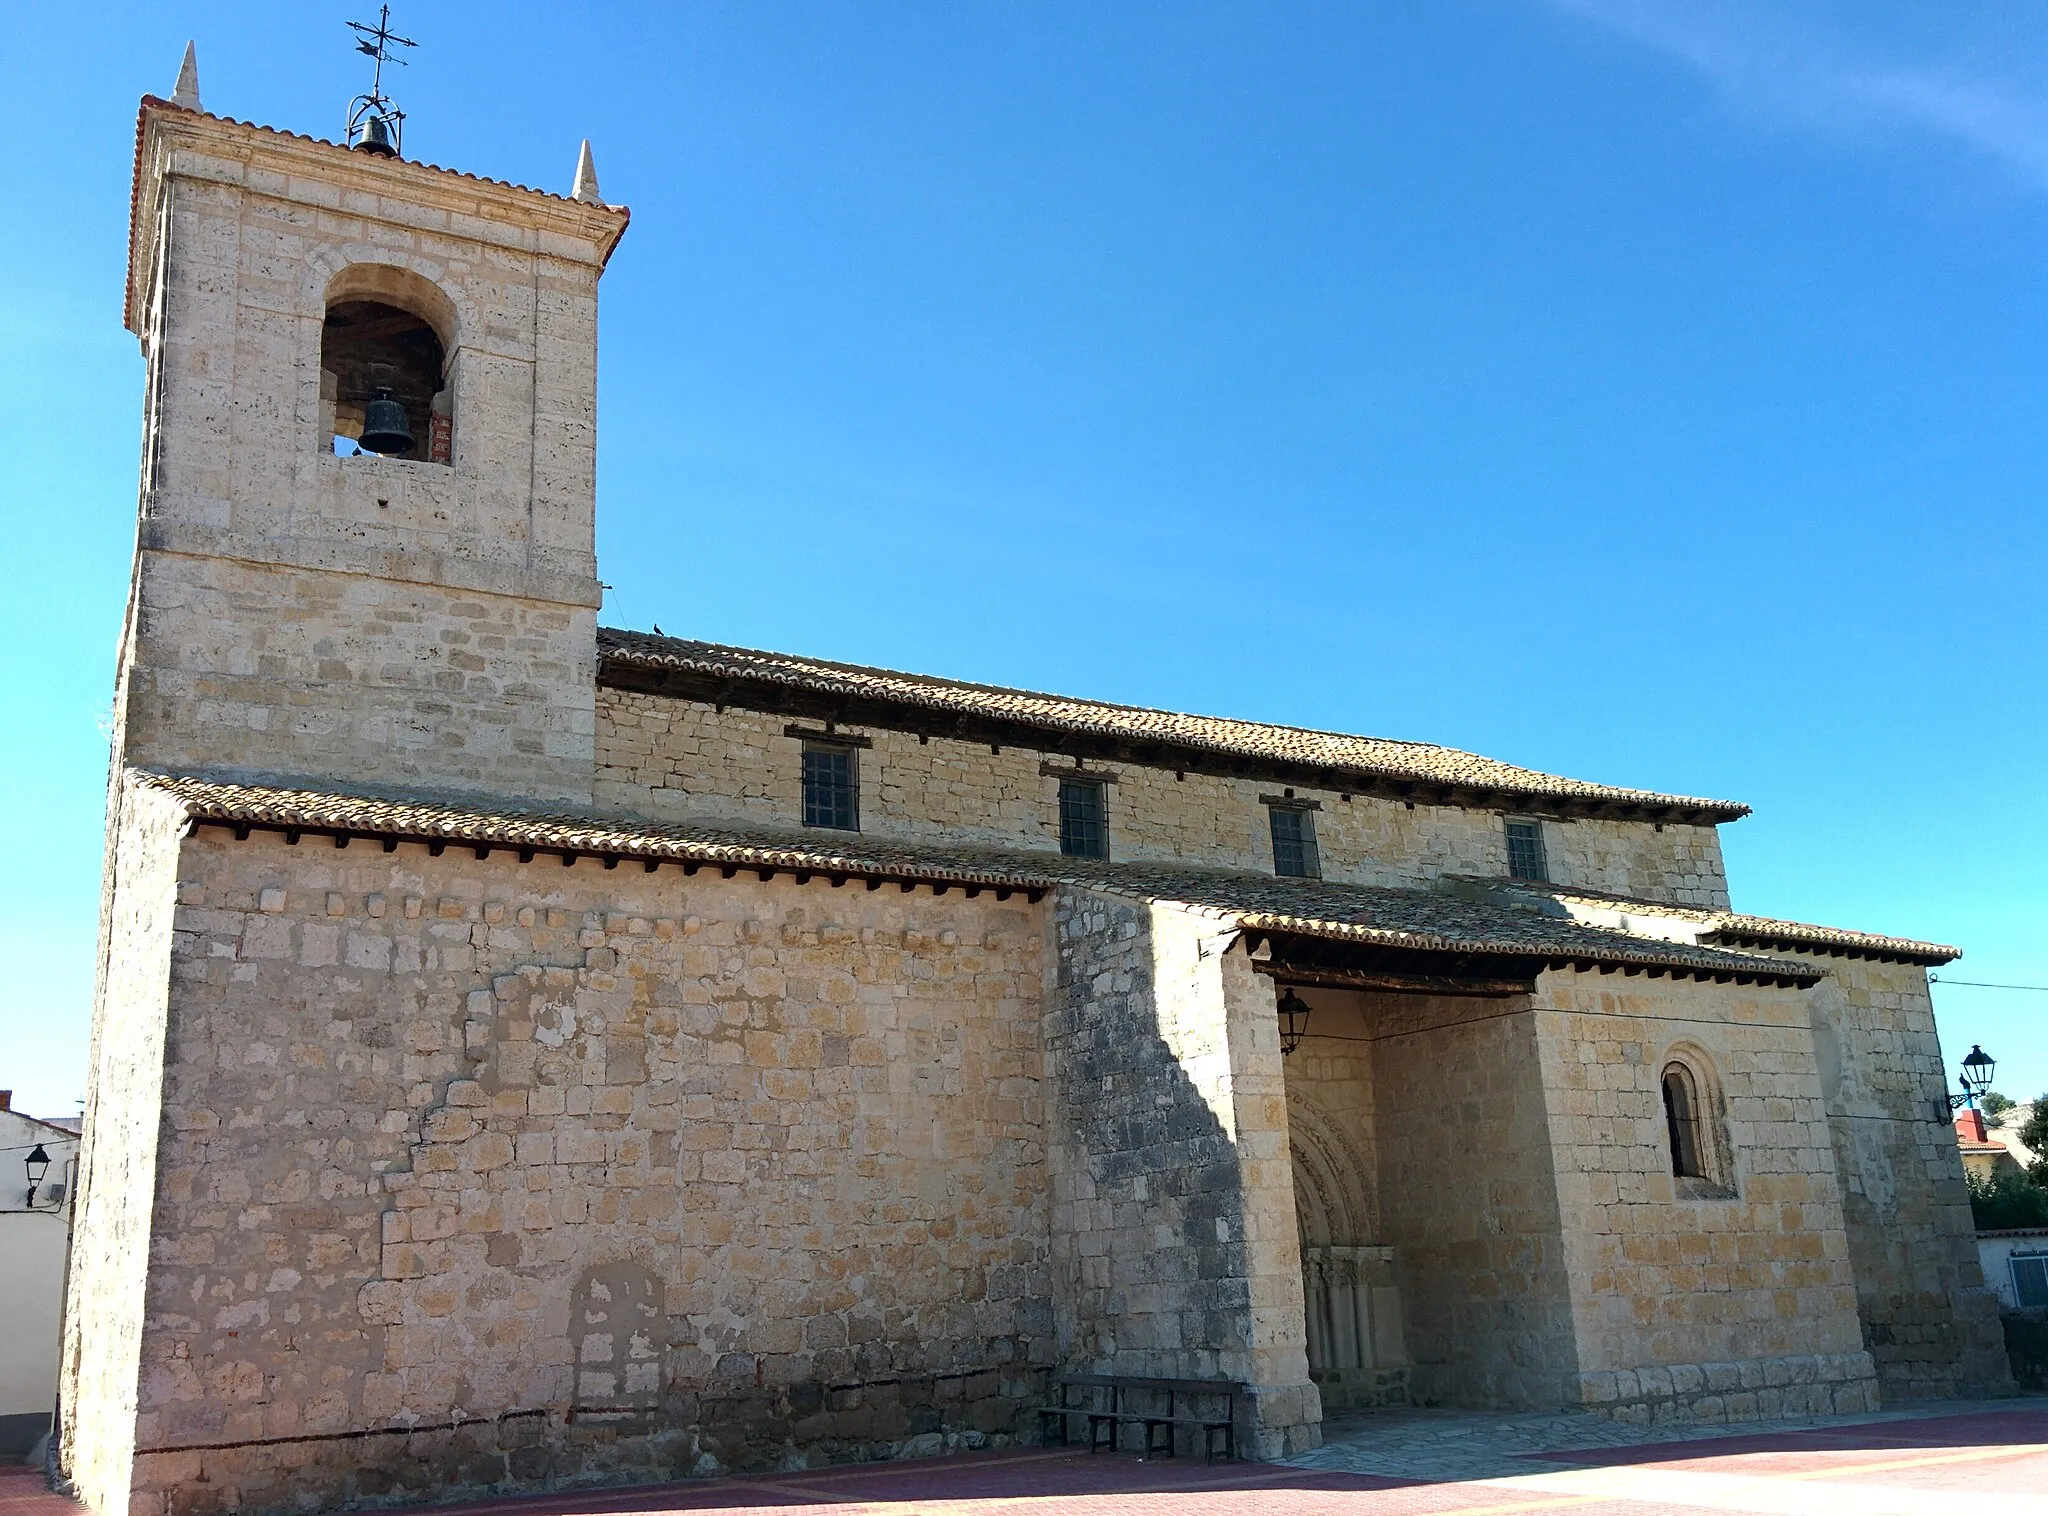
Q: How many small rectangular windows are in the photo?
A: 4